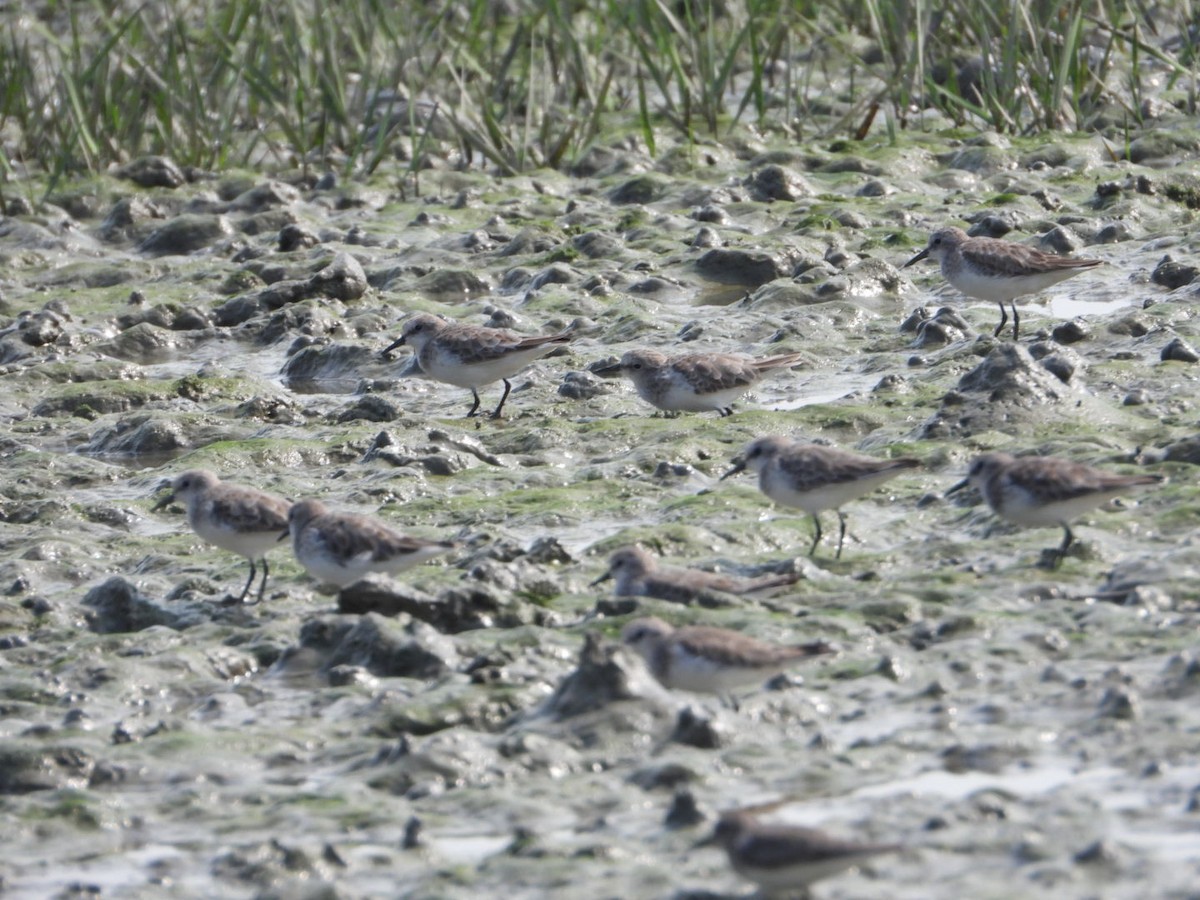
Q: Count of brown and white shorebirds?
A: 10